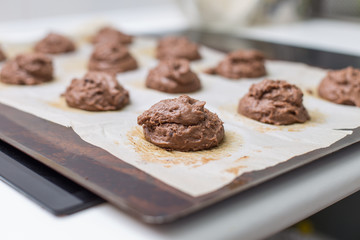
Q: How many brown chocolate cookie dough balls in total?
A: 12